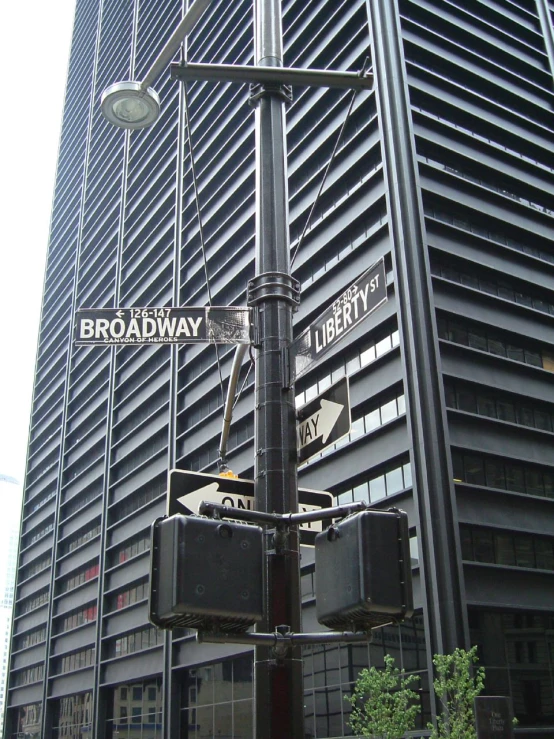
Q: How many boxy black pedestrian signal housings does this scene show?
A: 2